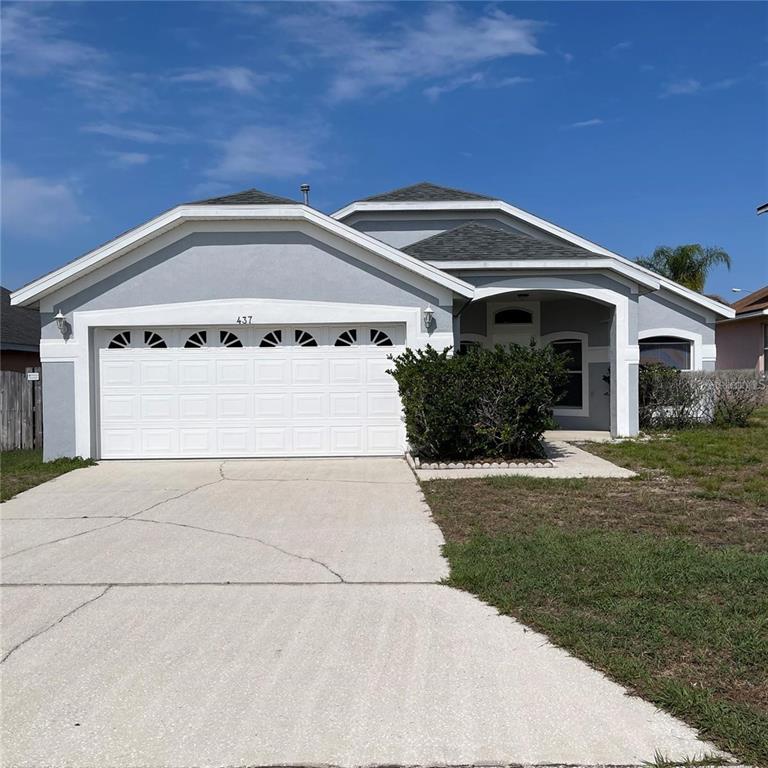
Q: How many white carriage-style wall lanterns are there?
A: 2